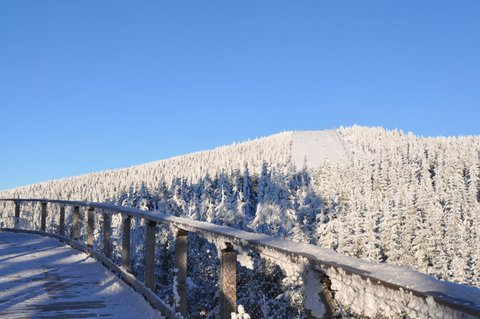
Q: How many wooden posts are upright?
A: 11